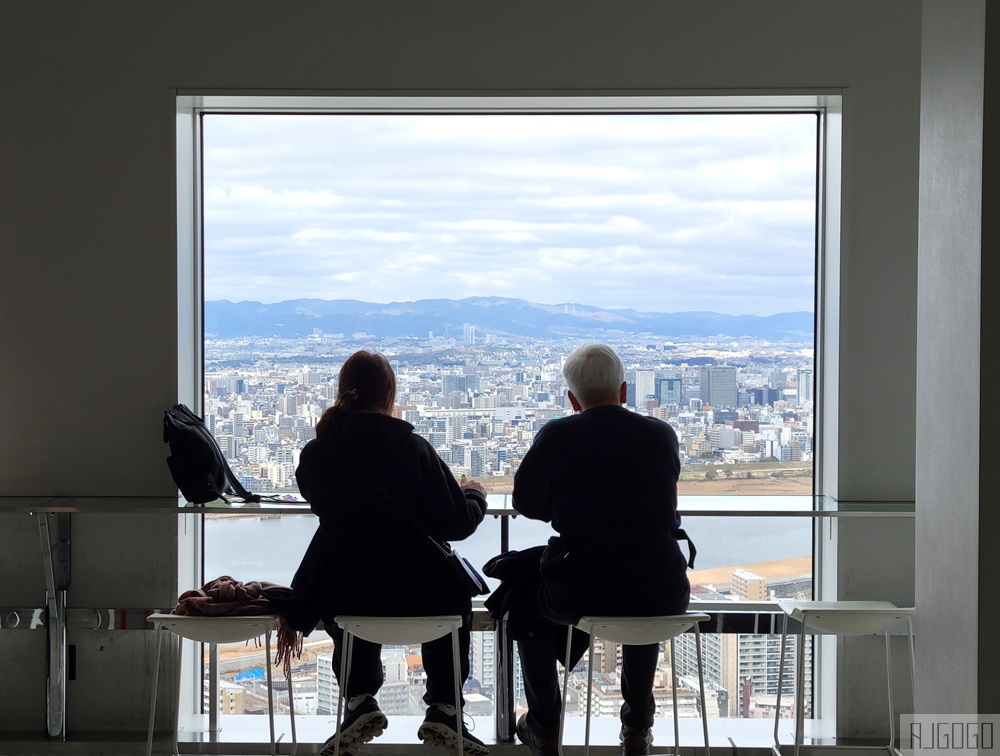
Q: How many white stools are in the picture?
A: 4